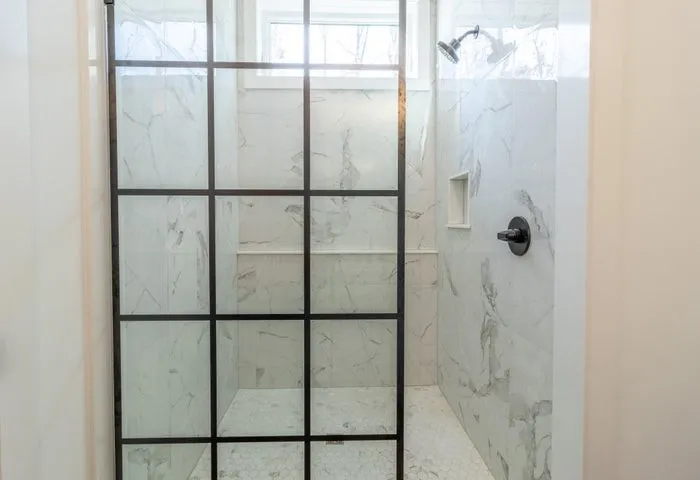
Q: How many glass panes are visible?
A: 15